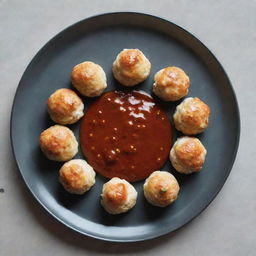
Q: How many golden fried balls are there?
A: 10